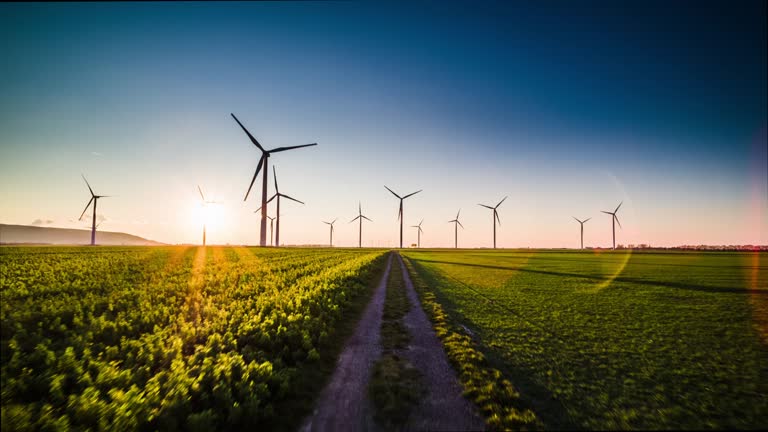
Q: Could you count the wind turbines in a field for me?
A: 13